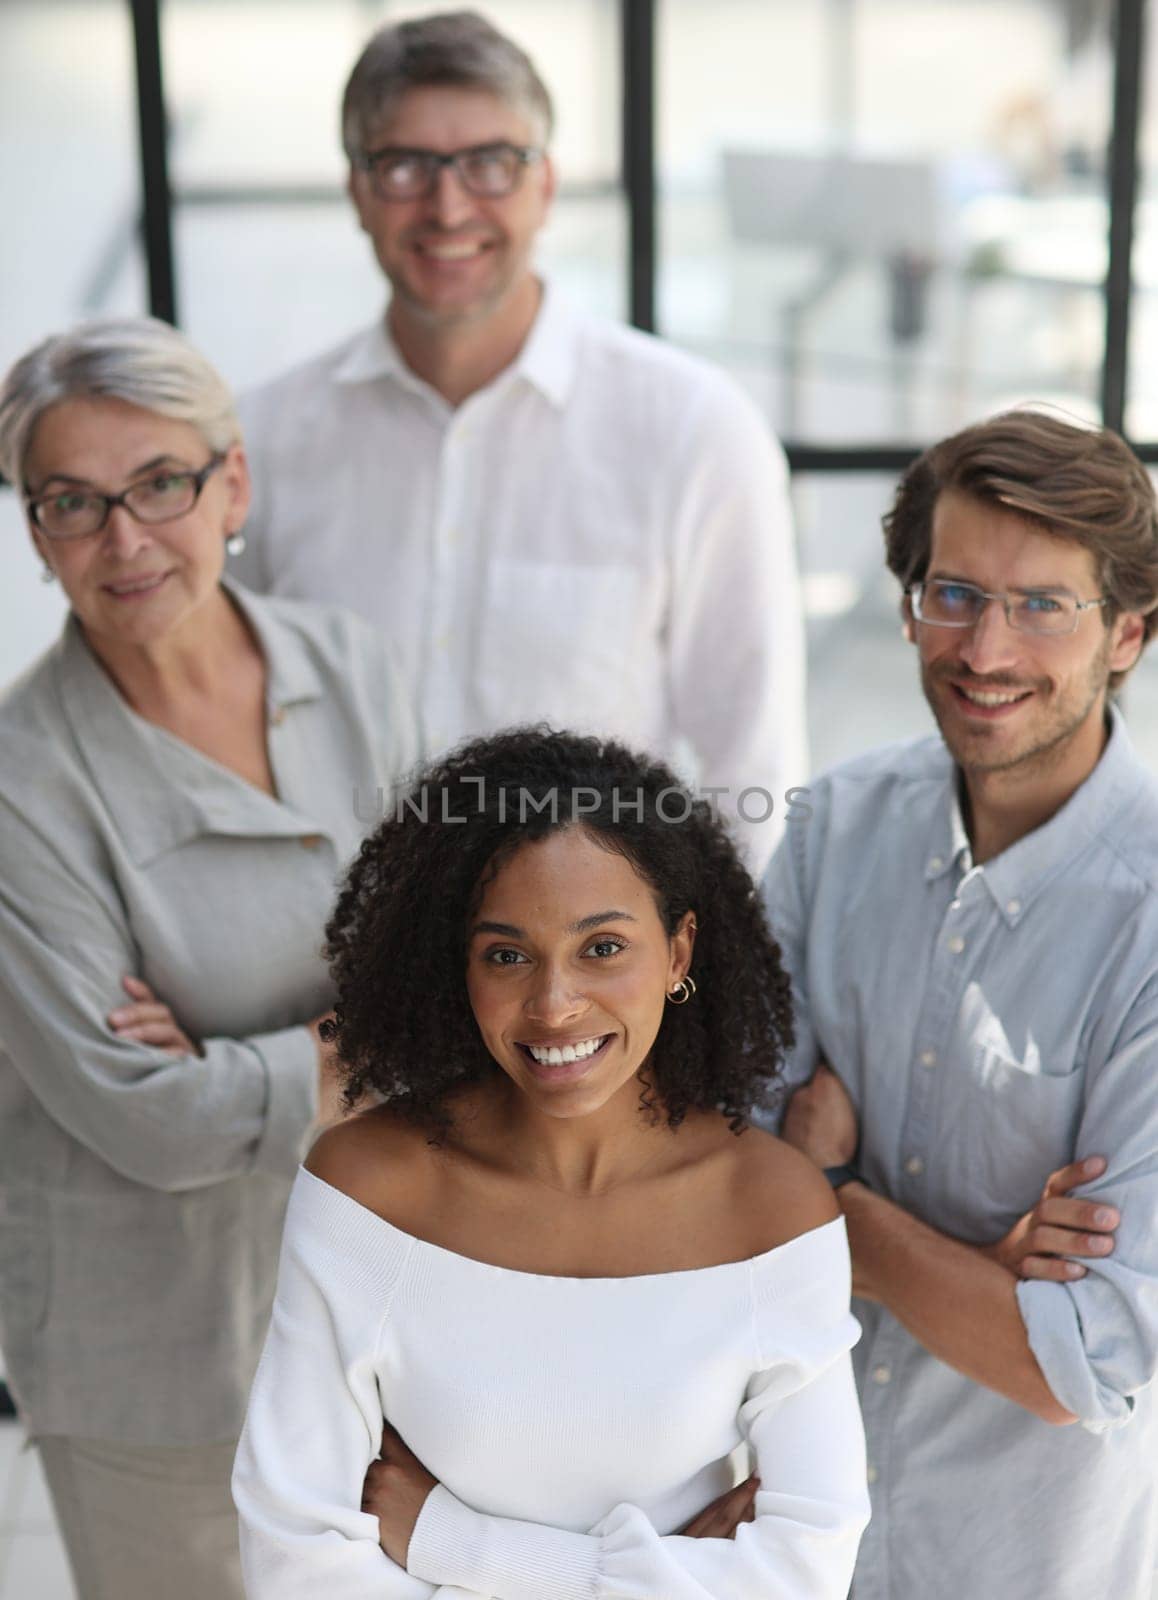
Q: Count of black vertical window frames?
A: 3